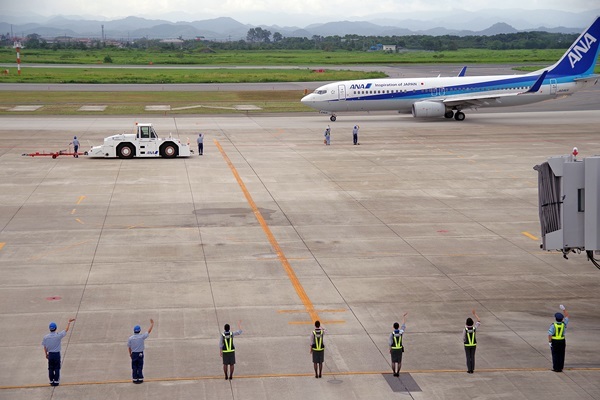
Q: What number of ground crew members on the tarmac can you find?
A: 11